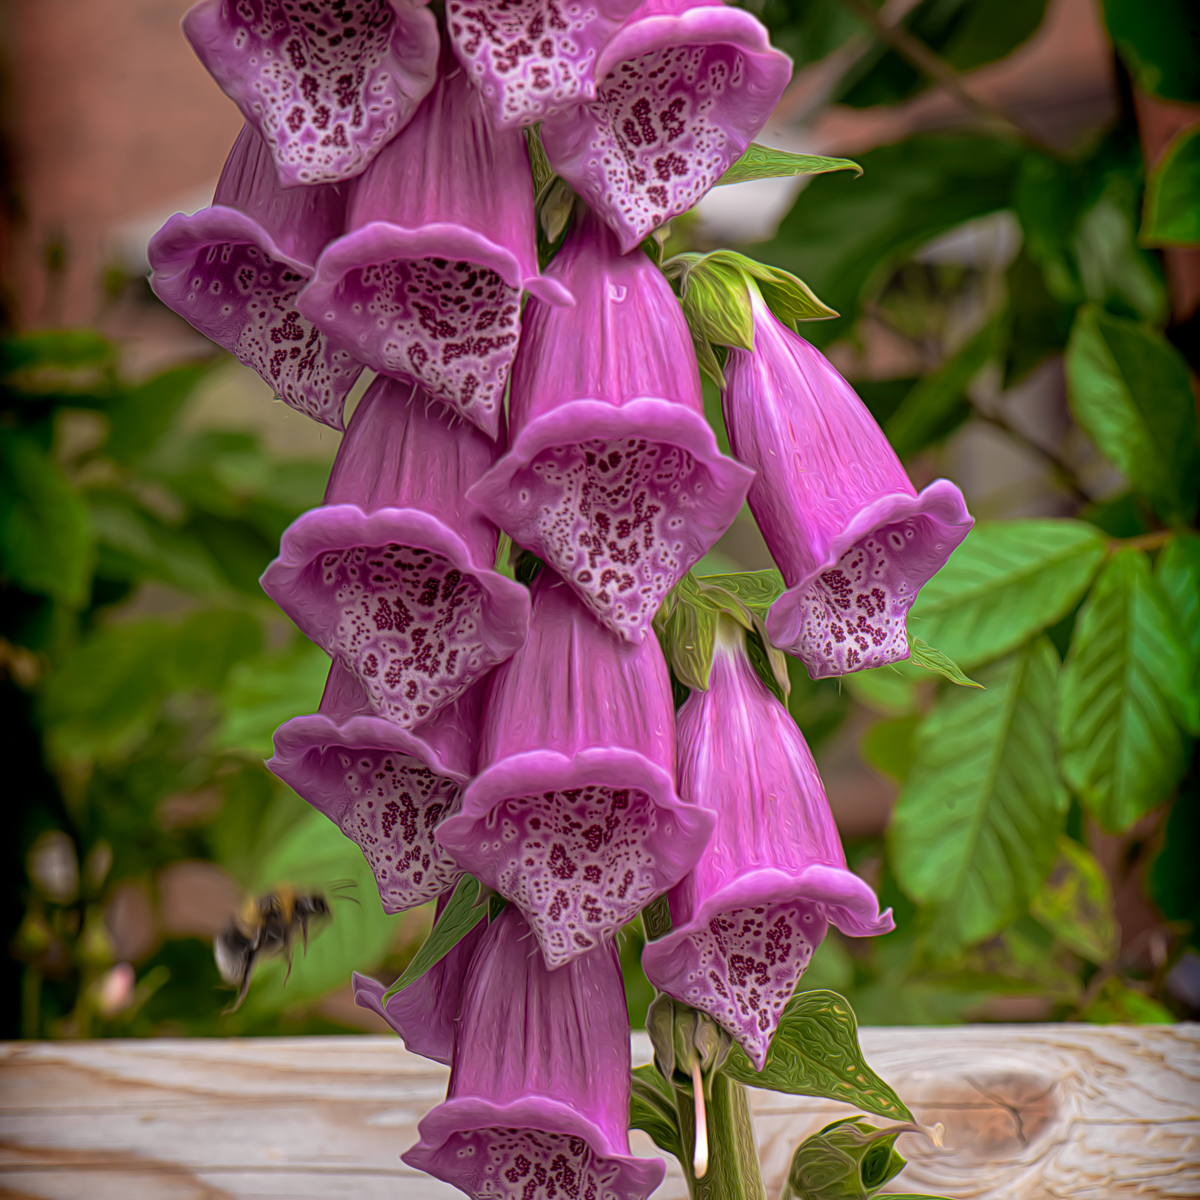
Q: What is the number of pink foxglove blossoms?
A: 13